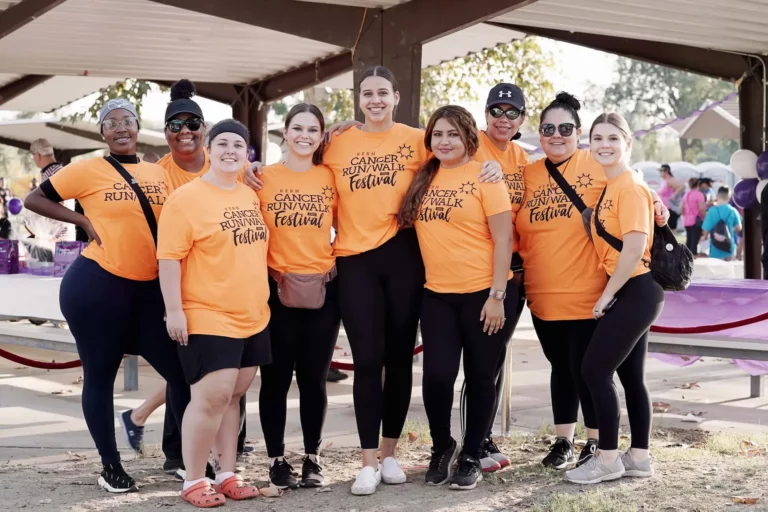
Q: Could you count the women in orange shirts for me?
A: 9